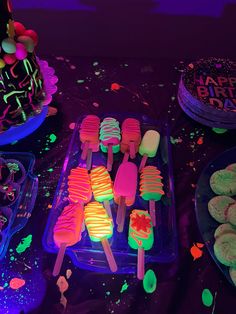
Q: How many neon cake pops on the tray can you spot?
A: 11